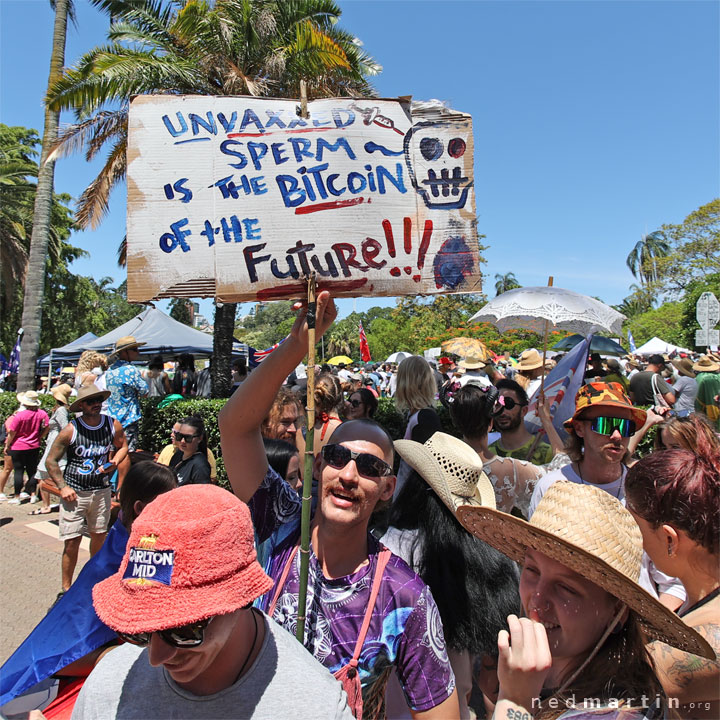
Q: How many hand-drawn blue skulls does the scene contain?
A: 1